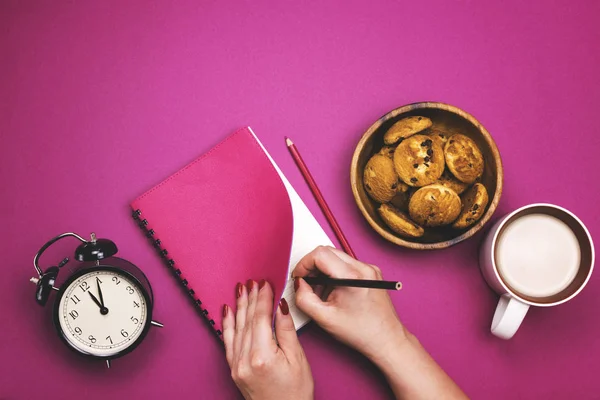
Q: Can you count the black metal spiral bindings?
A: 13